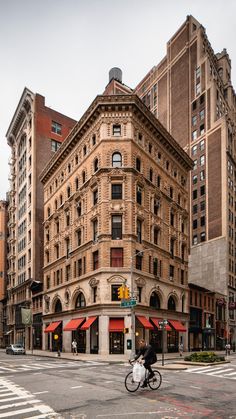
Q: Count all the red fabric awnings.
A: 7